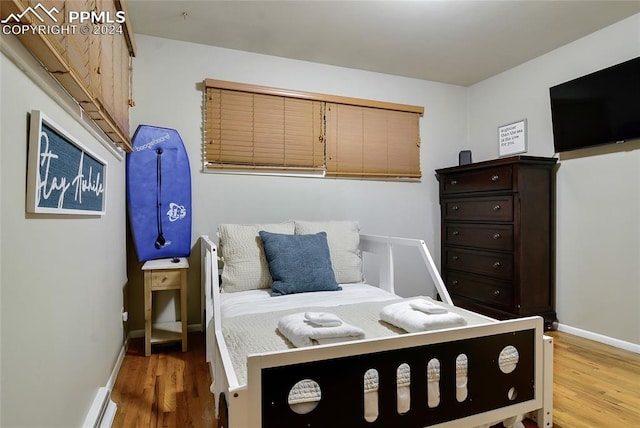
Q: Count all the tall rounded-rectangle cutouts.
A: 4